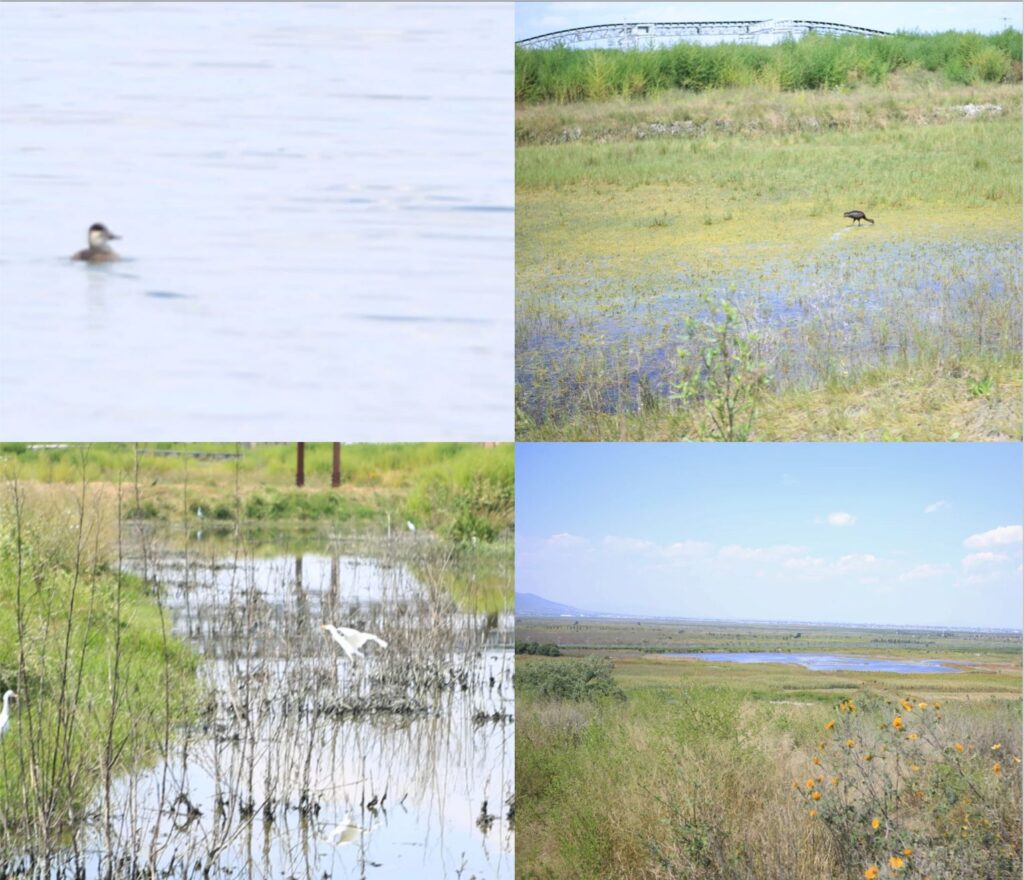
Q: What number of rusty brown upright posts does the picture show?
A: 2